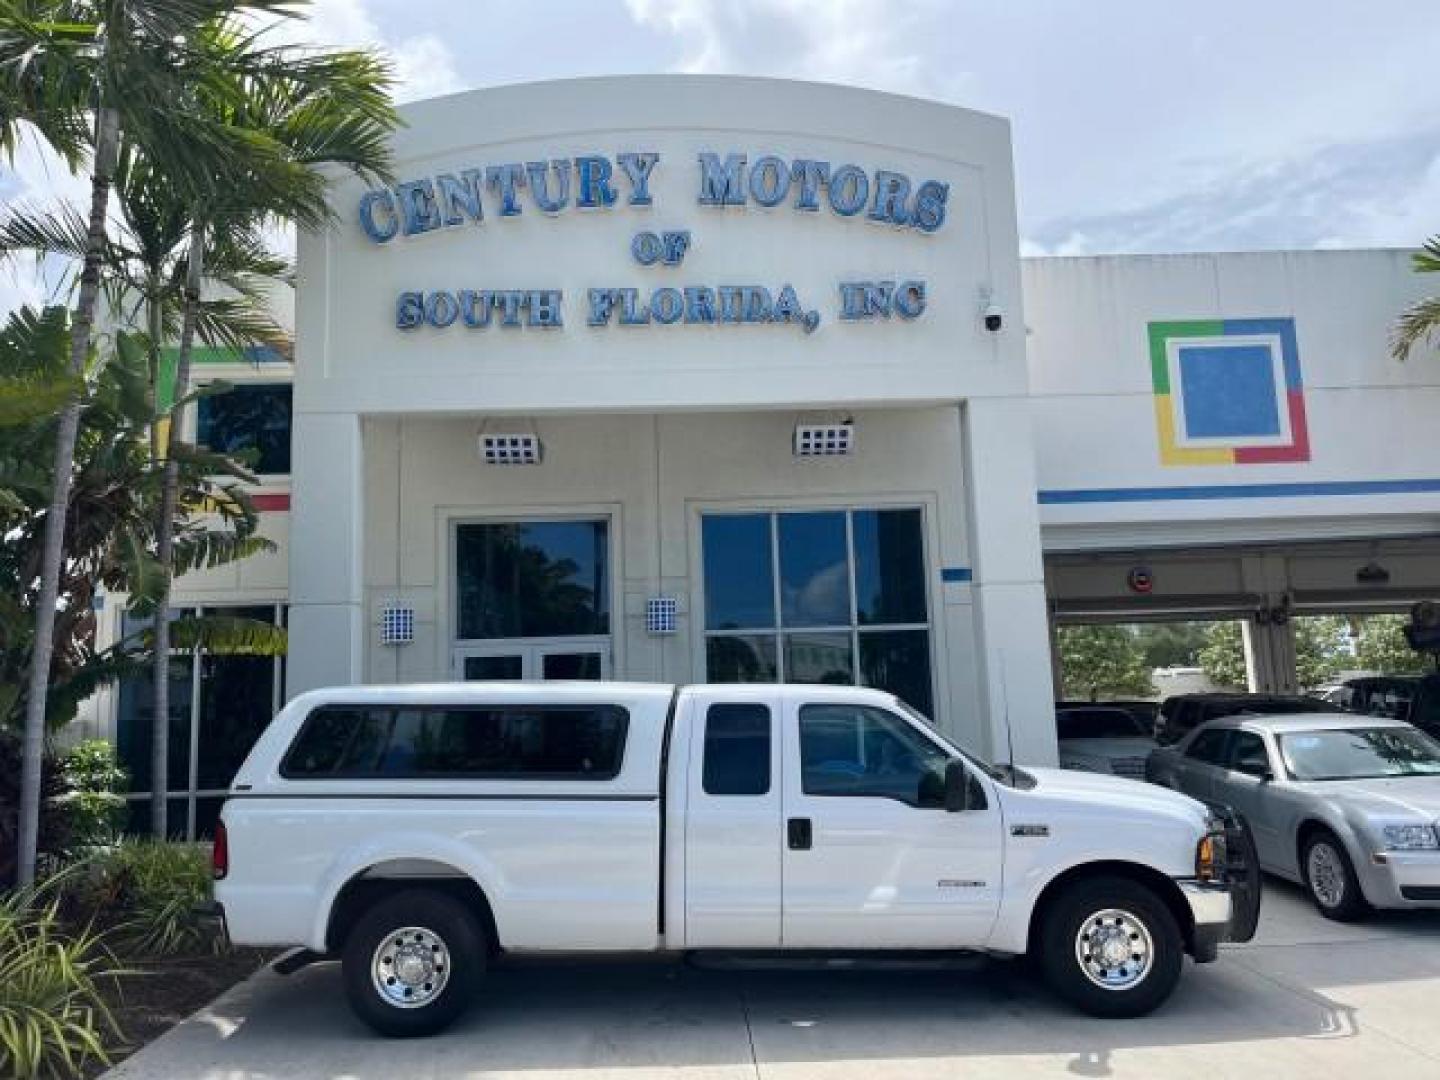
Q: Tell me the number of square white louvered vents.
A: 4